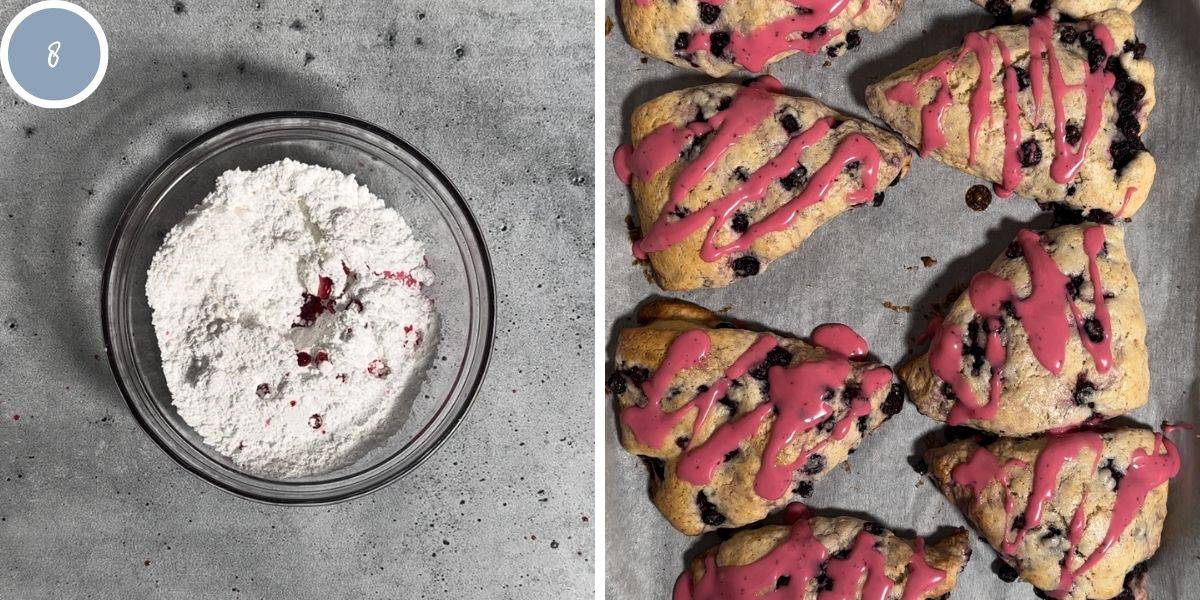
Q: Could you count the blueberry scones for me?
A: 8